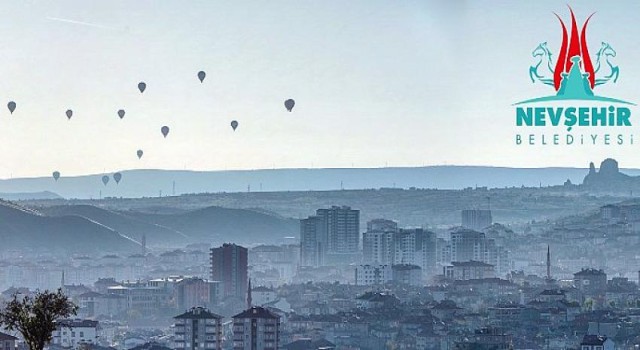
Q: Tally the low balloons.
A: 3